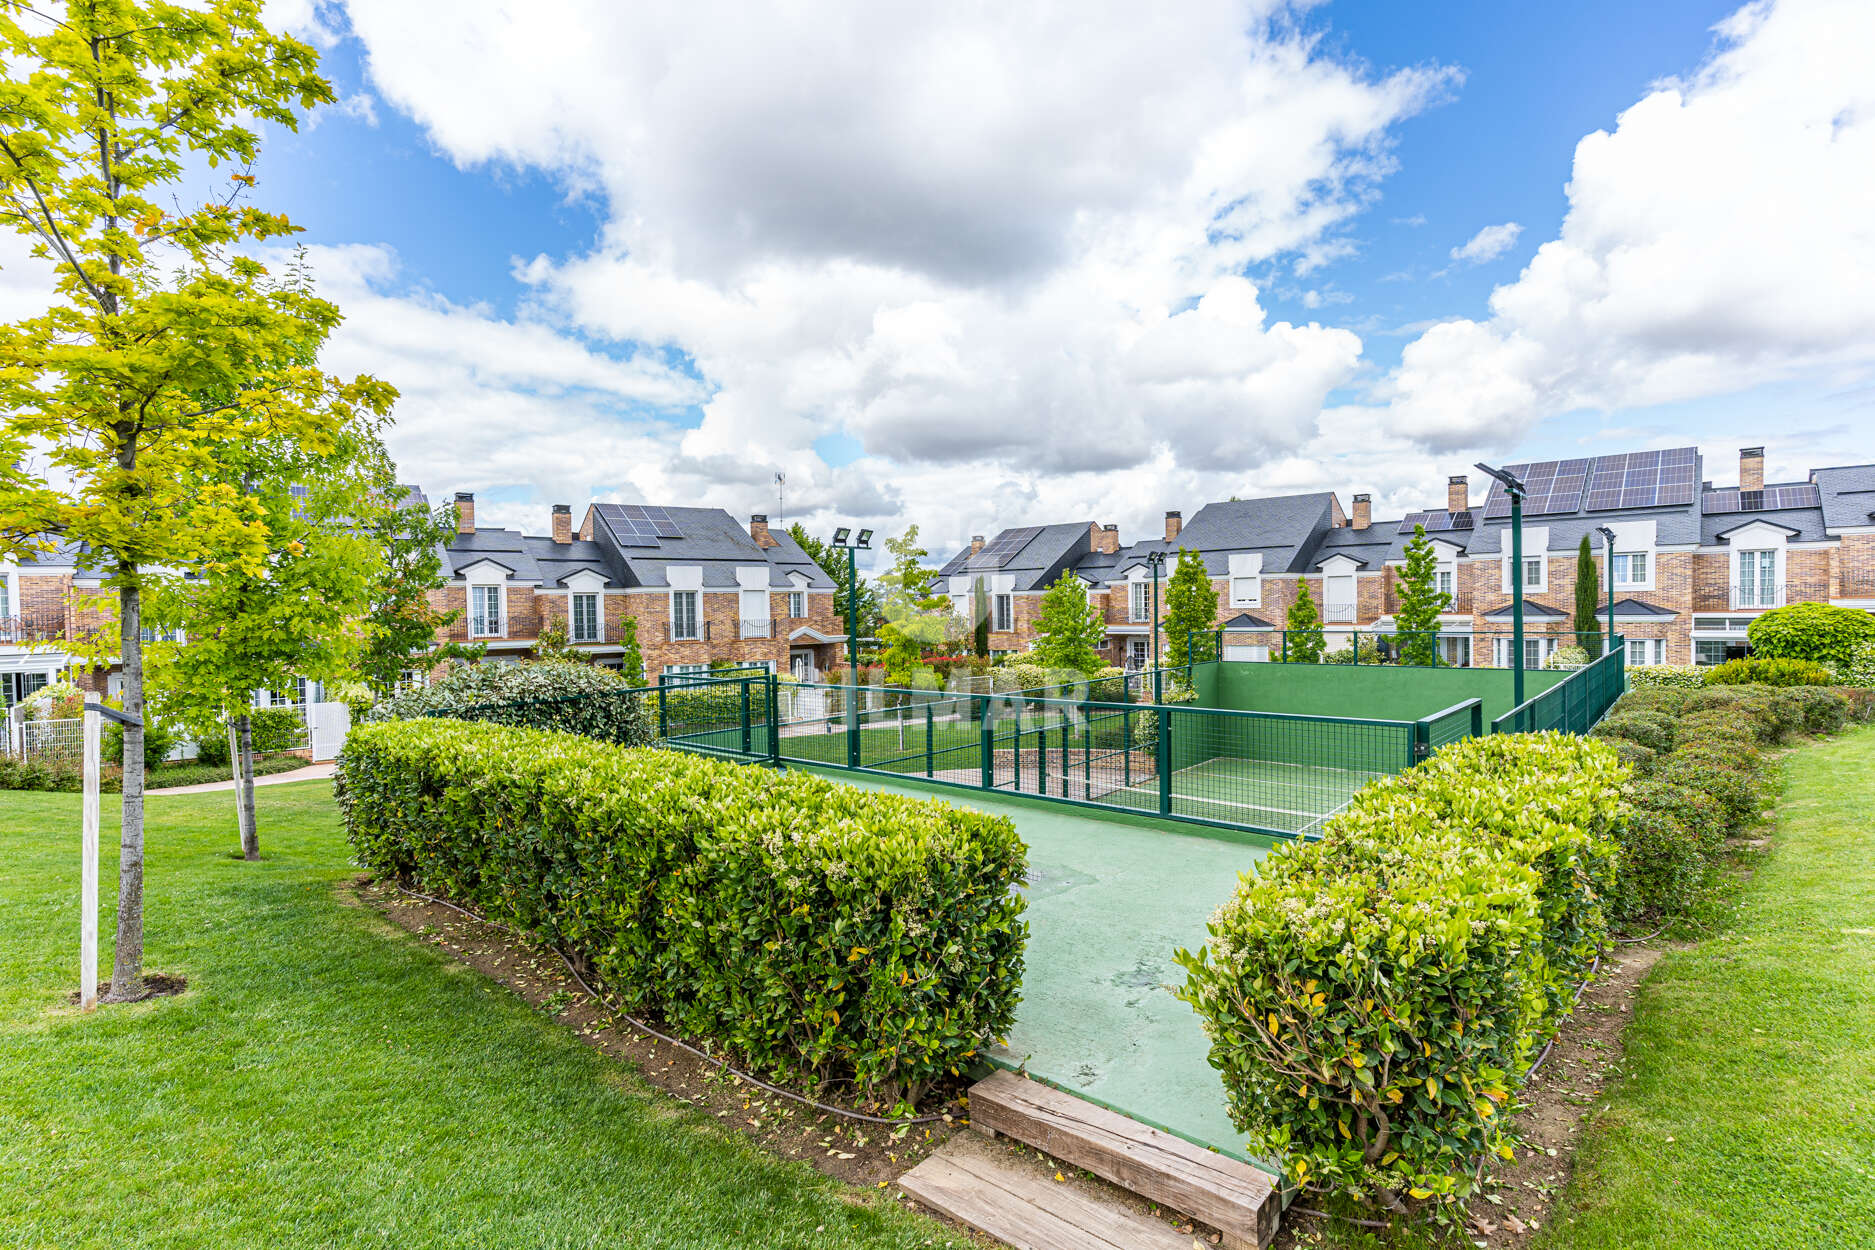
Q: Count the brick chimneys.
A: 9